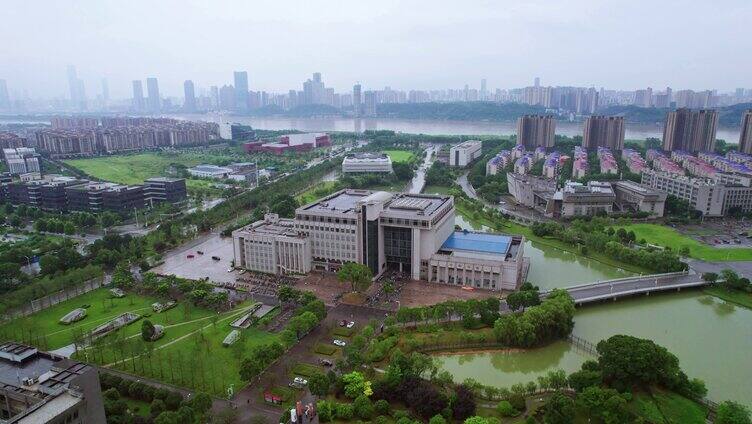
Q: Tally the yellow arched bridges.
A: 0